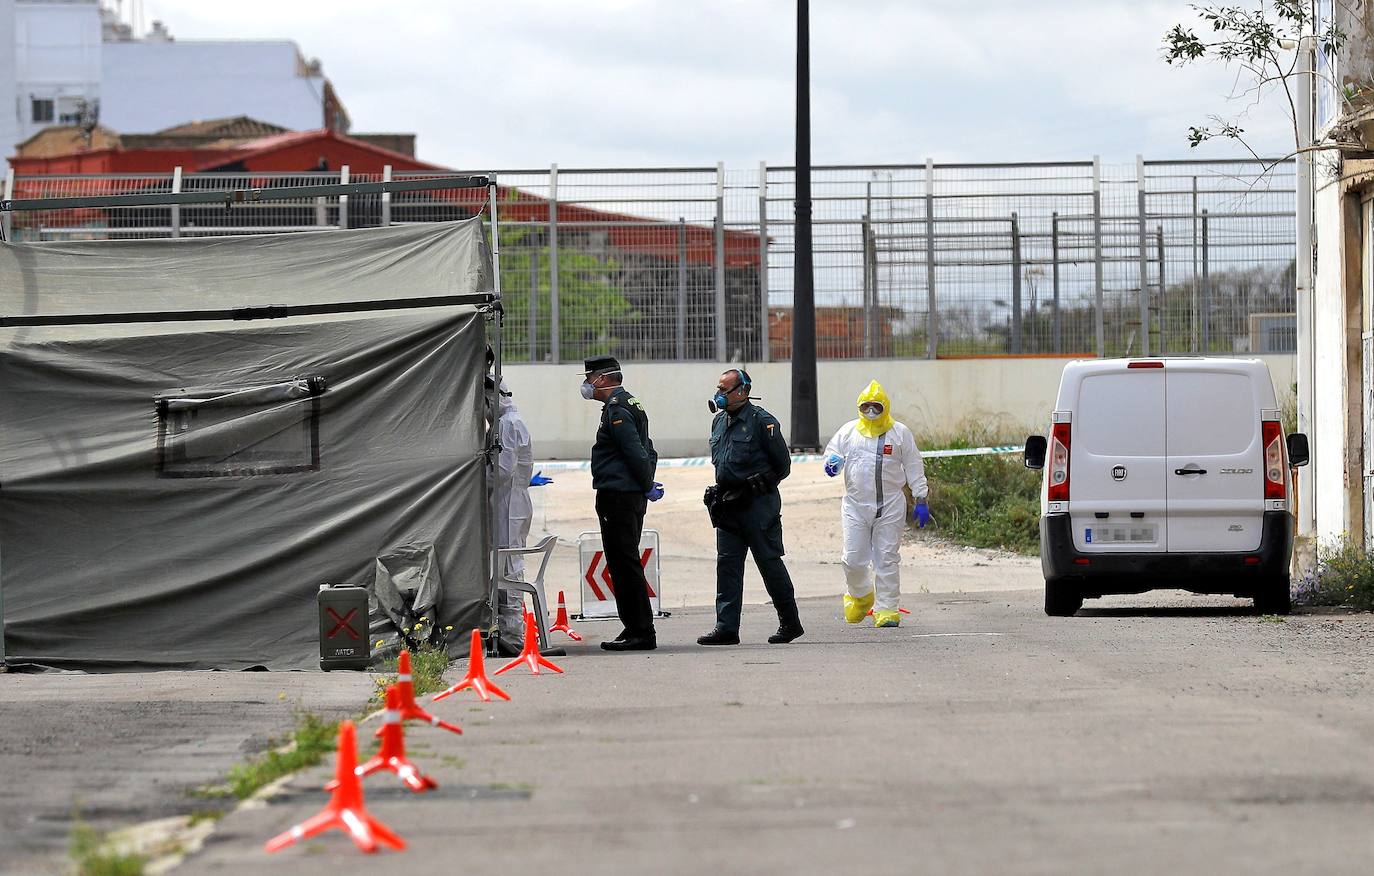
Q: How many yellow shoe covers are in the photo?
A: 2